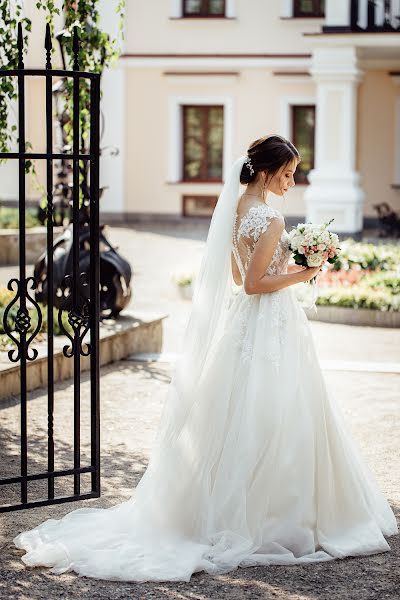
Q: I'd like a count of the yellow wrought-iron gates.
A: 0